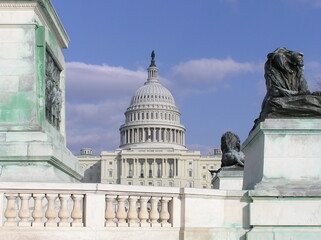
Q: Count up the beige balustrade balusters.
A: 12